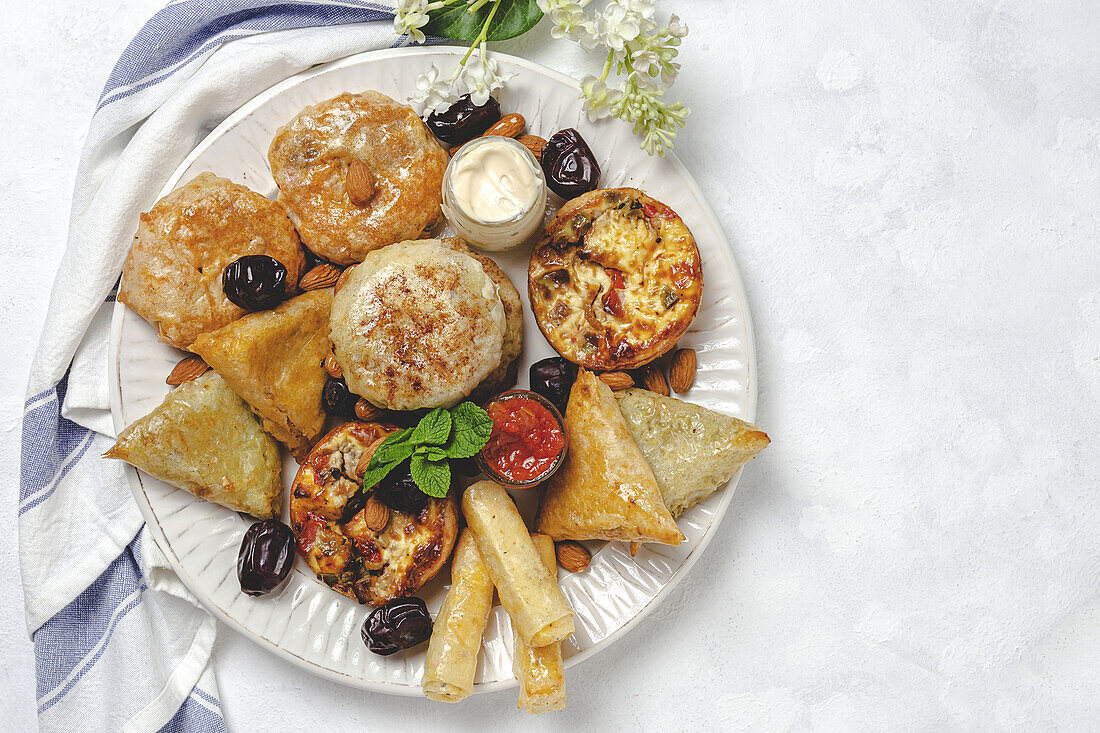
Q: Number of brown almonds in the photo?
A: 15